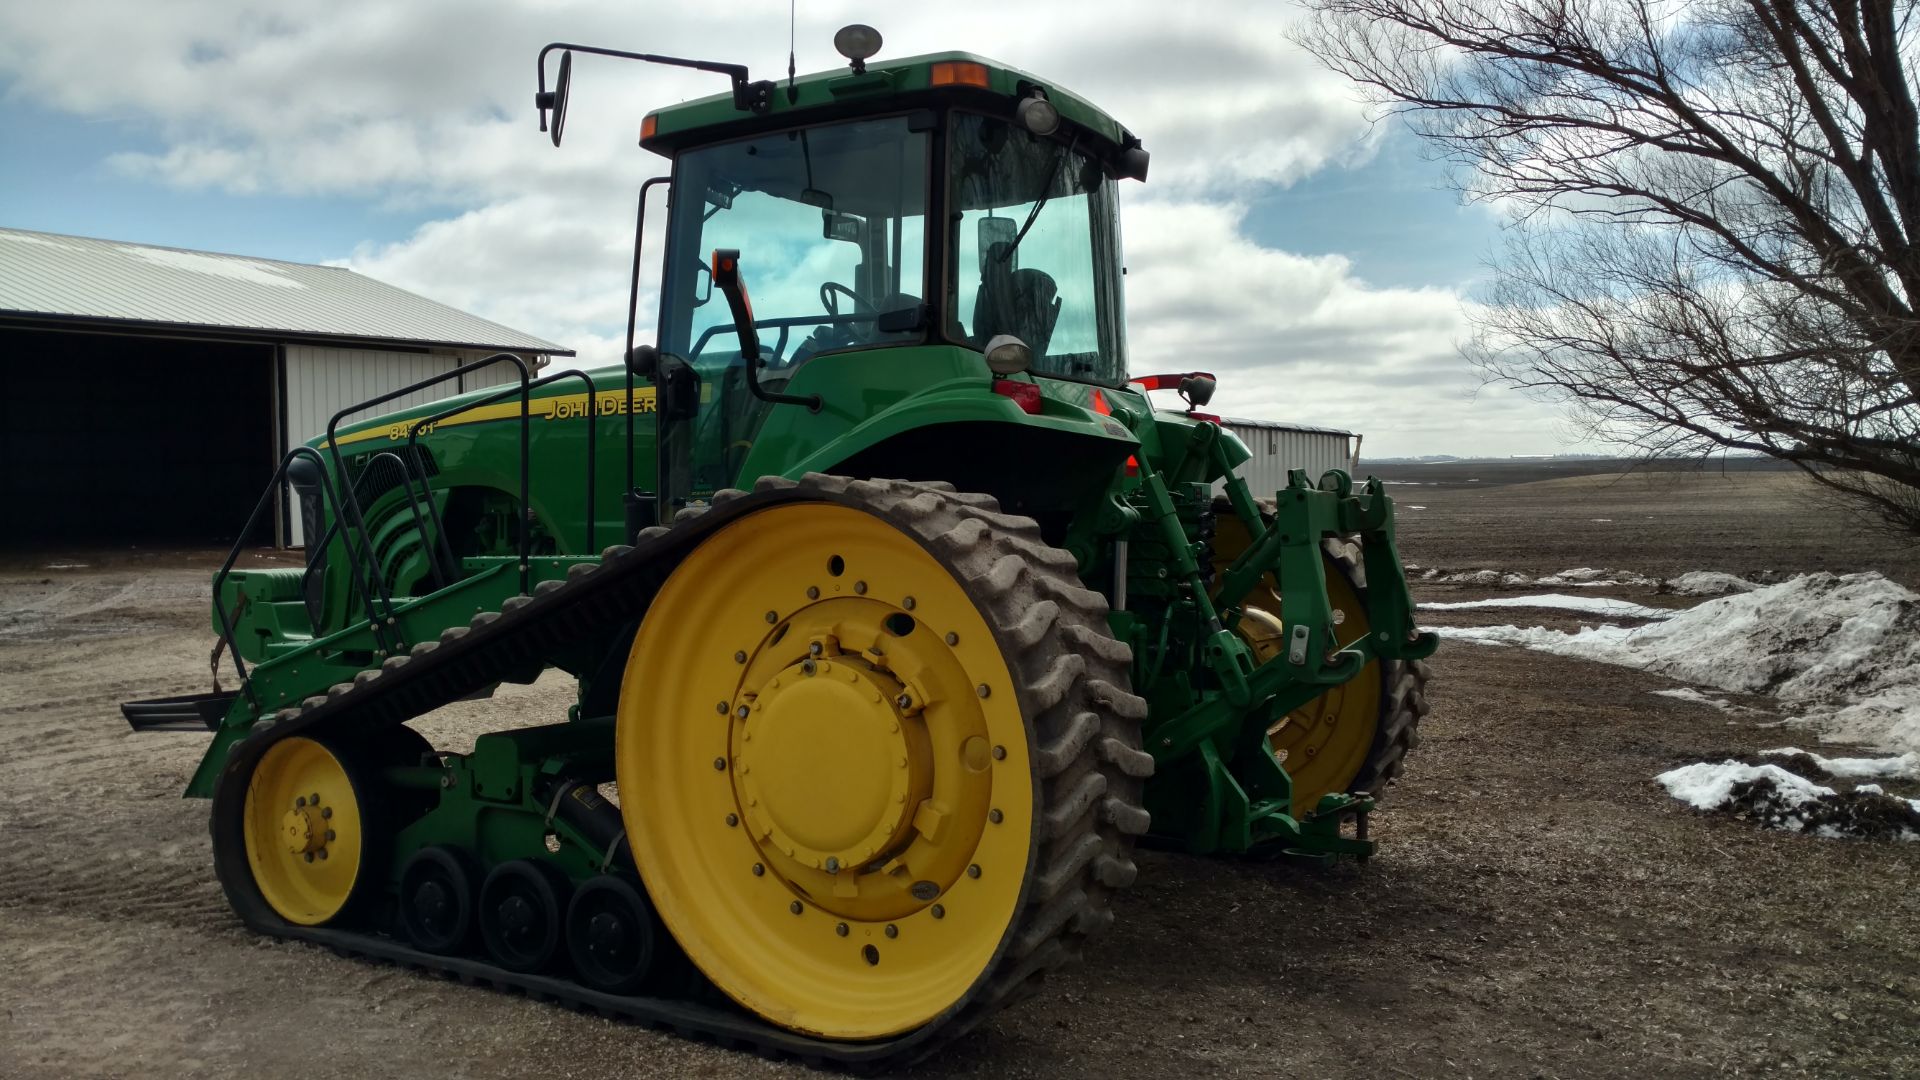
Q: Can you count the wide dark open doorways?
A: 1